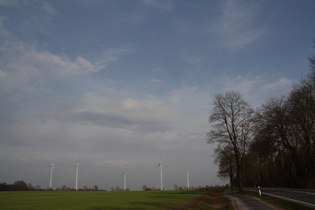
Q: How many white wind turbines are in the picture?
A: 5